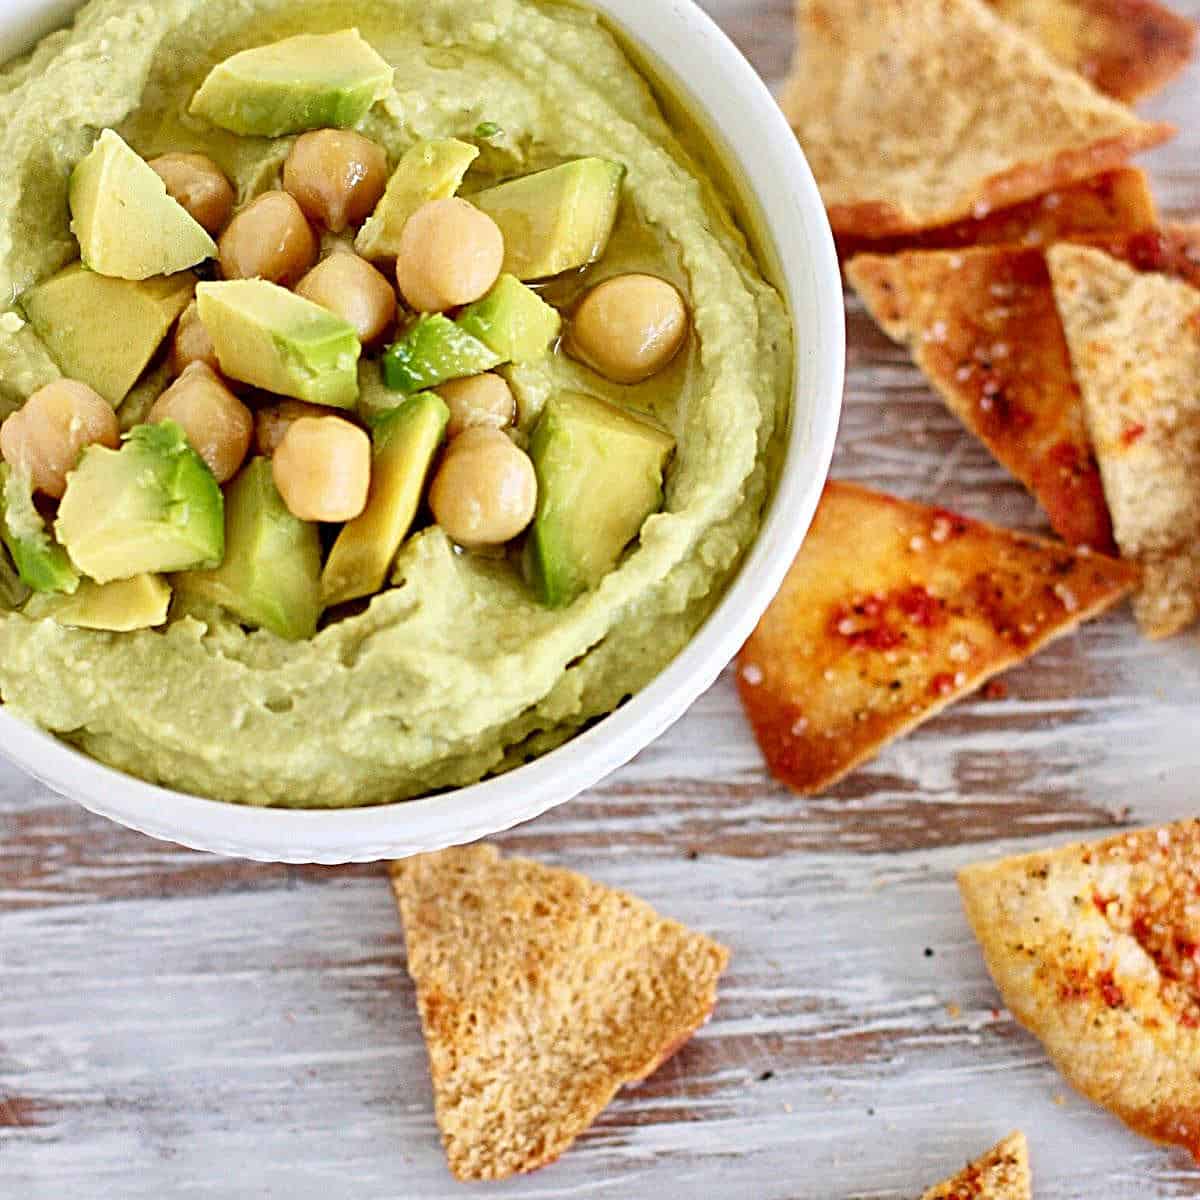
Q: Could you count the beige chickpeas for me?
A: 13